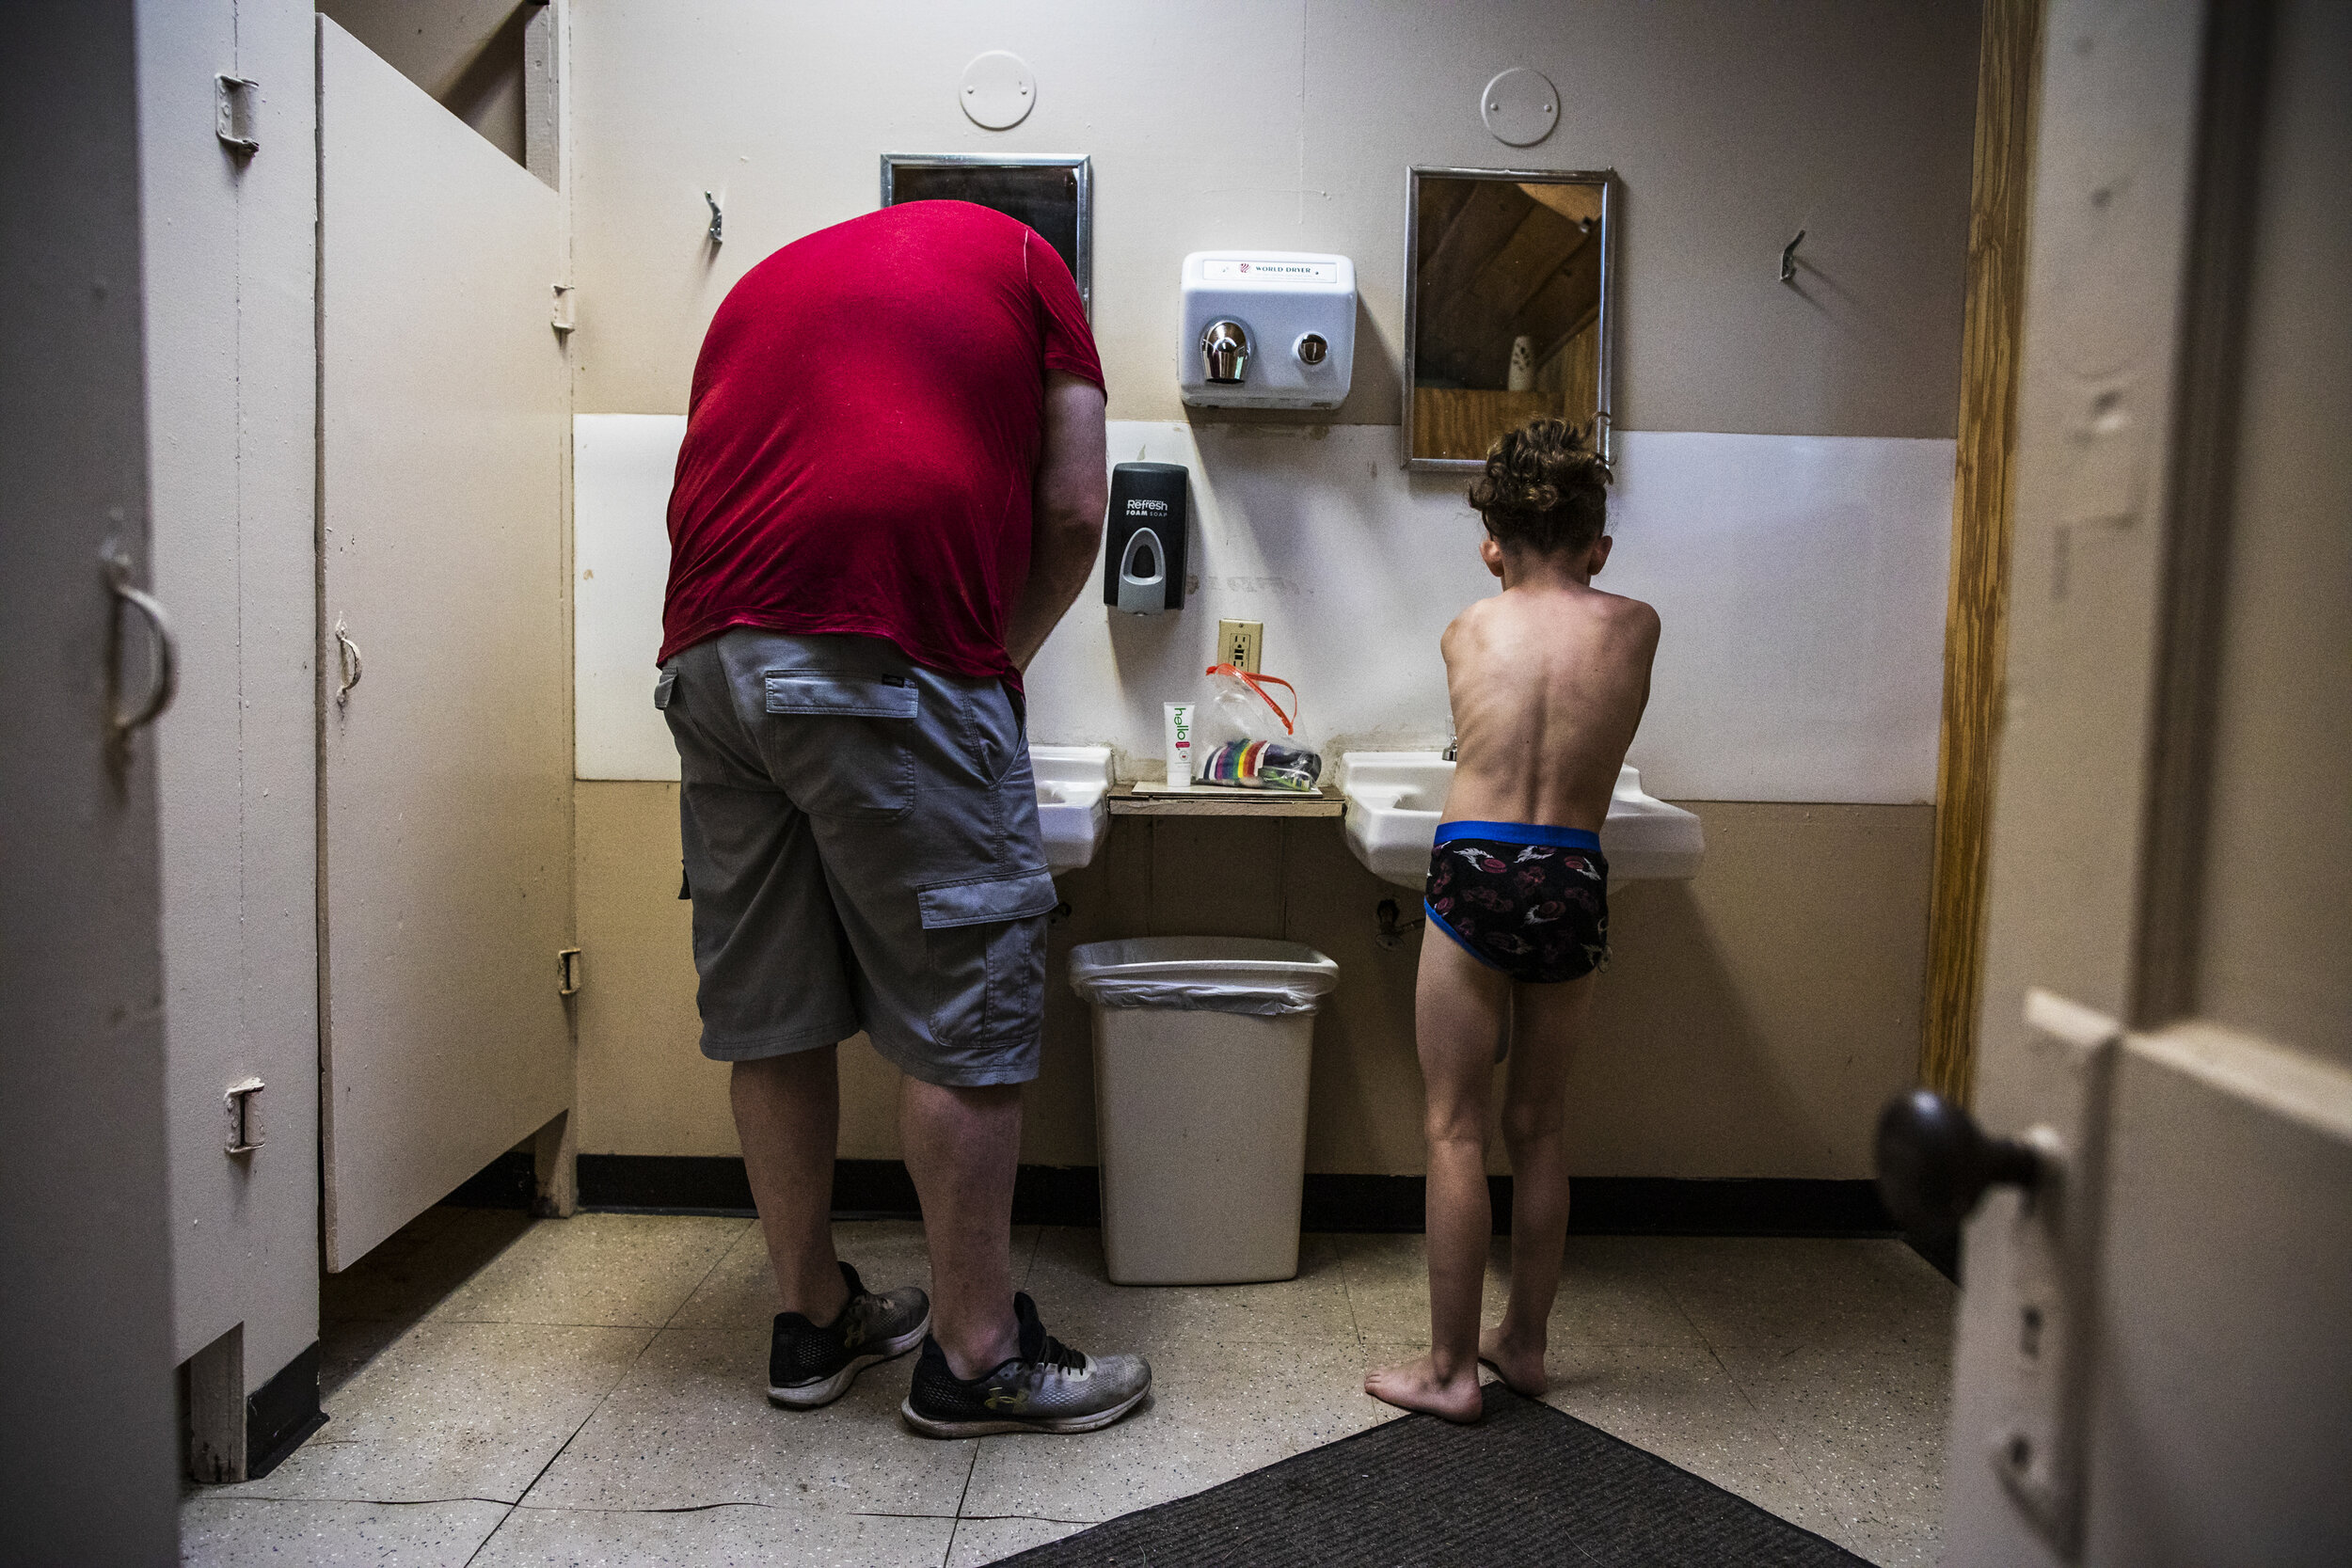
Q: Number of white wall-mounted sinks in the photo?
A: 2